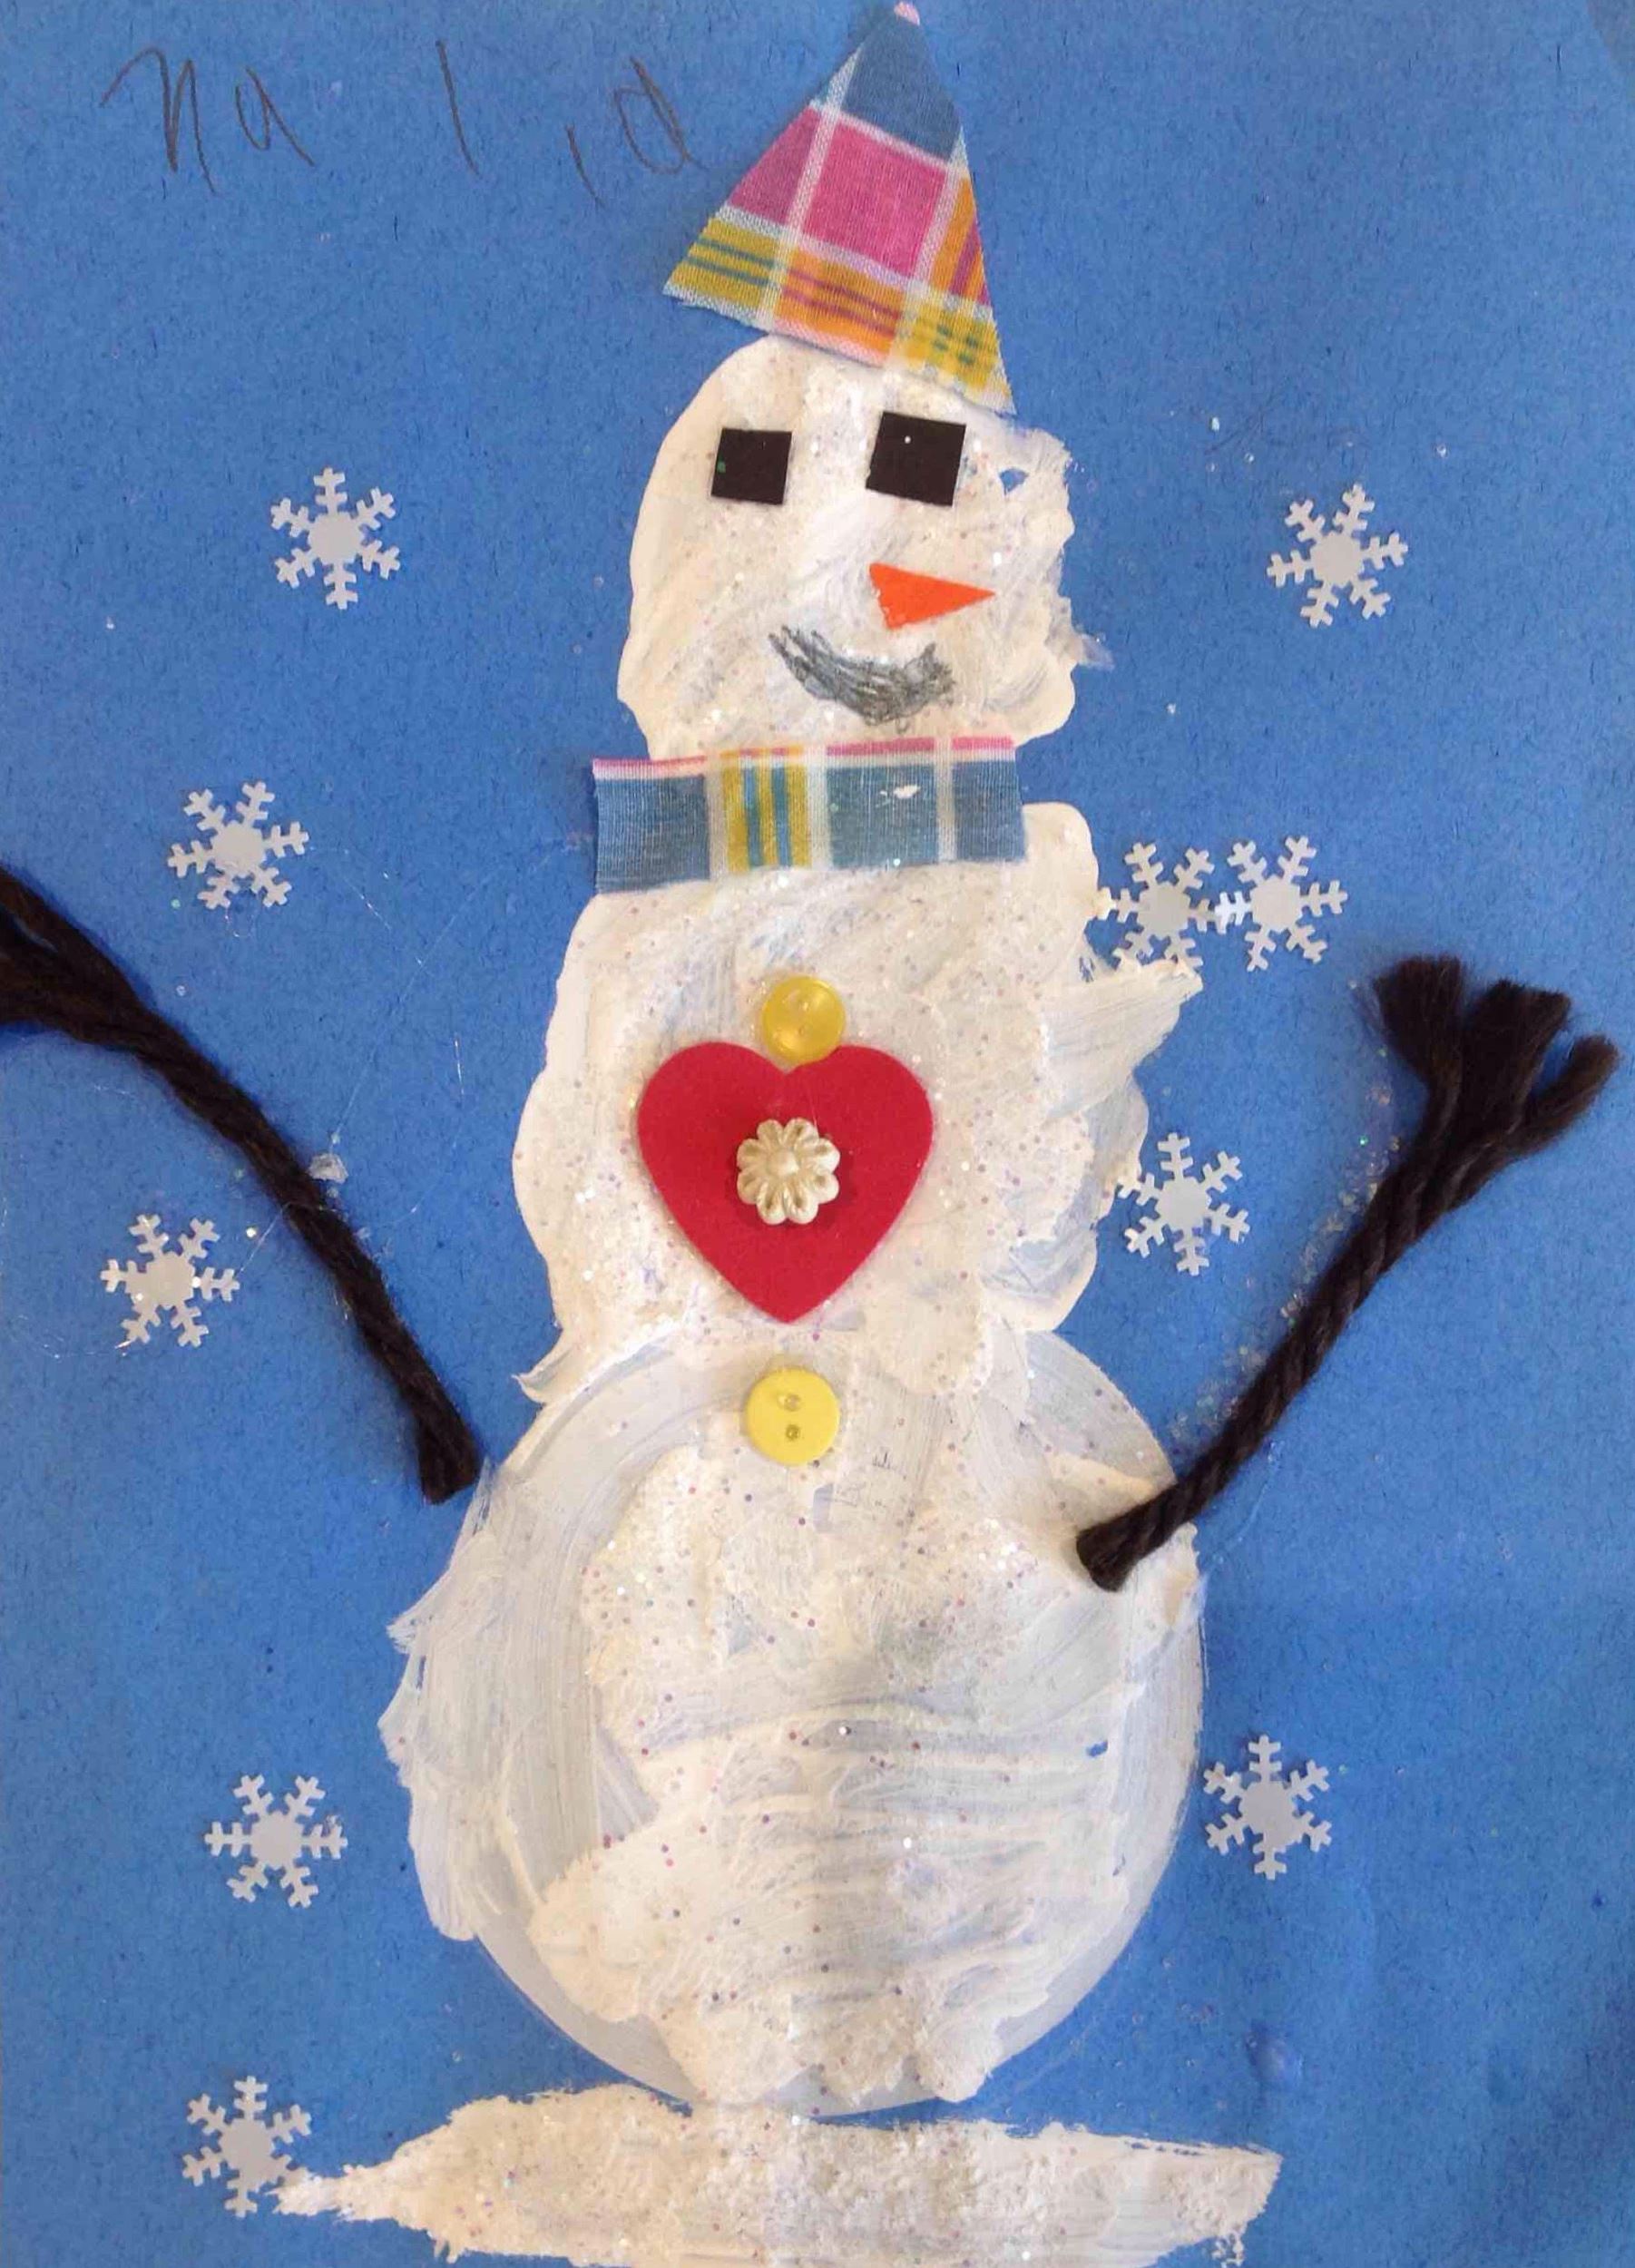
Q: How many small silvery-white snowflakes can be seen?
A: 10